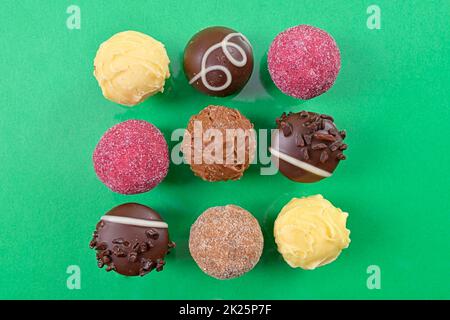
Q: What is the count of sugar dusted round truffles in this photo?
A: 3